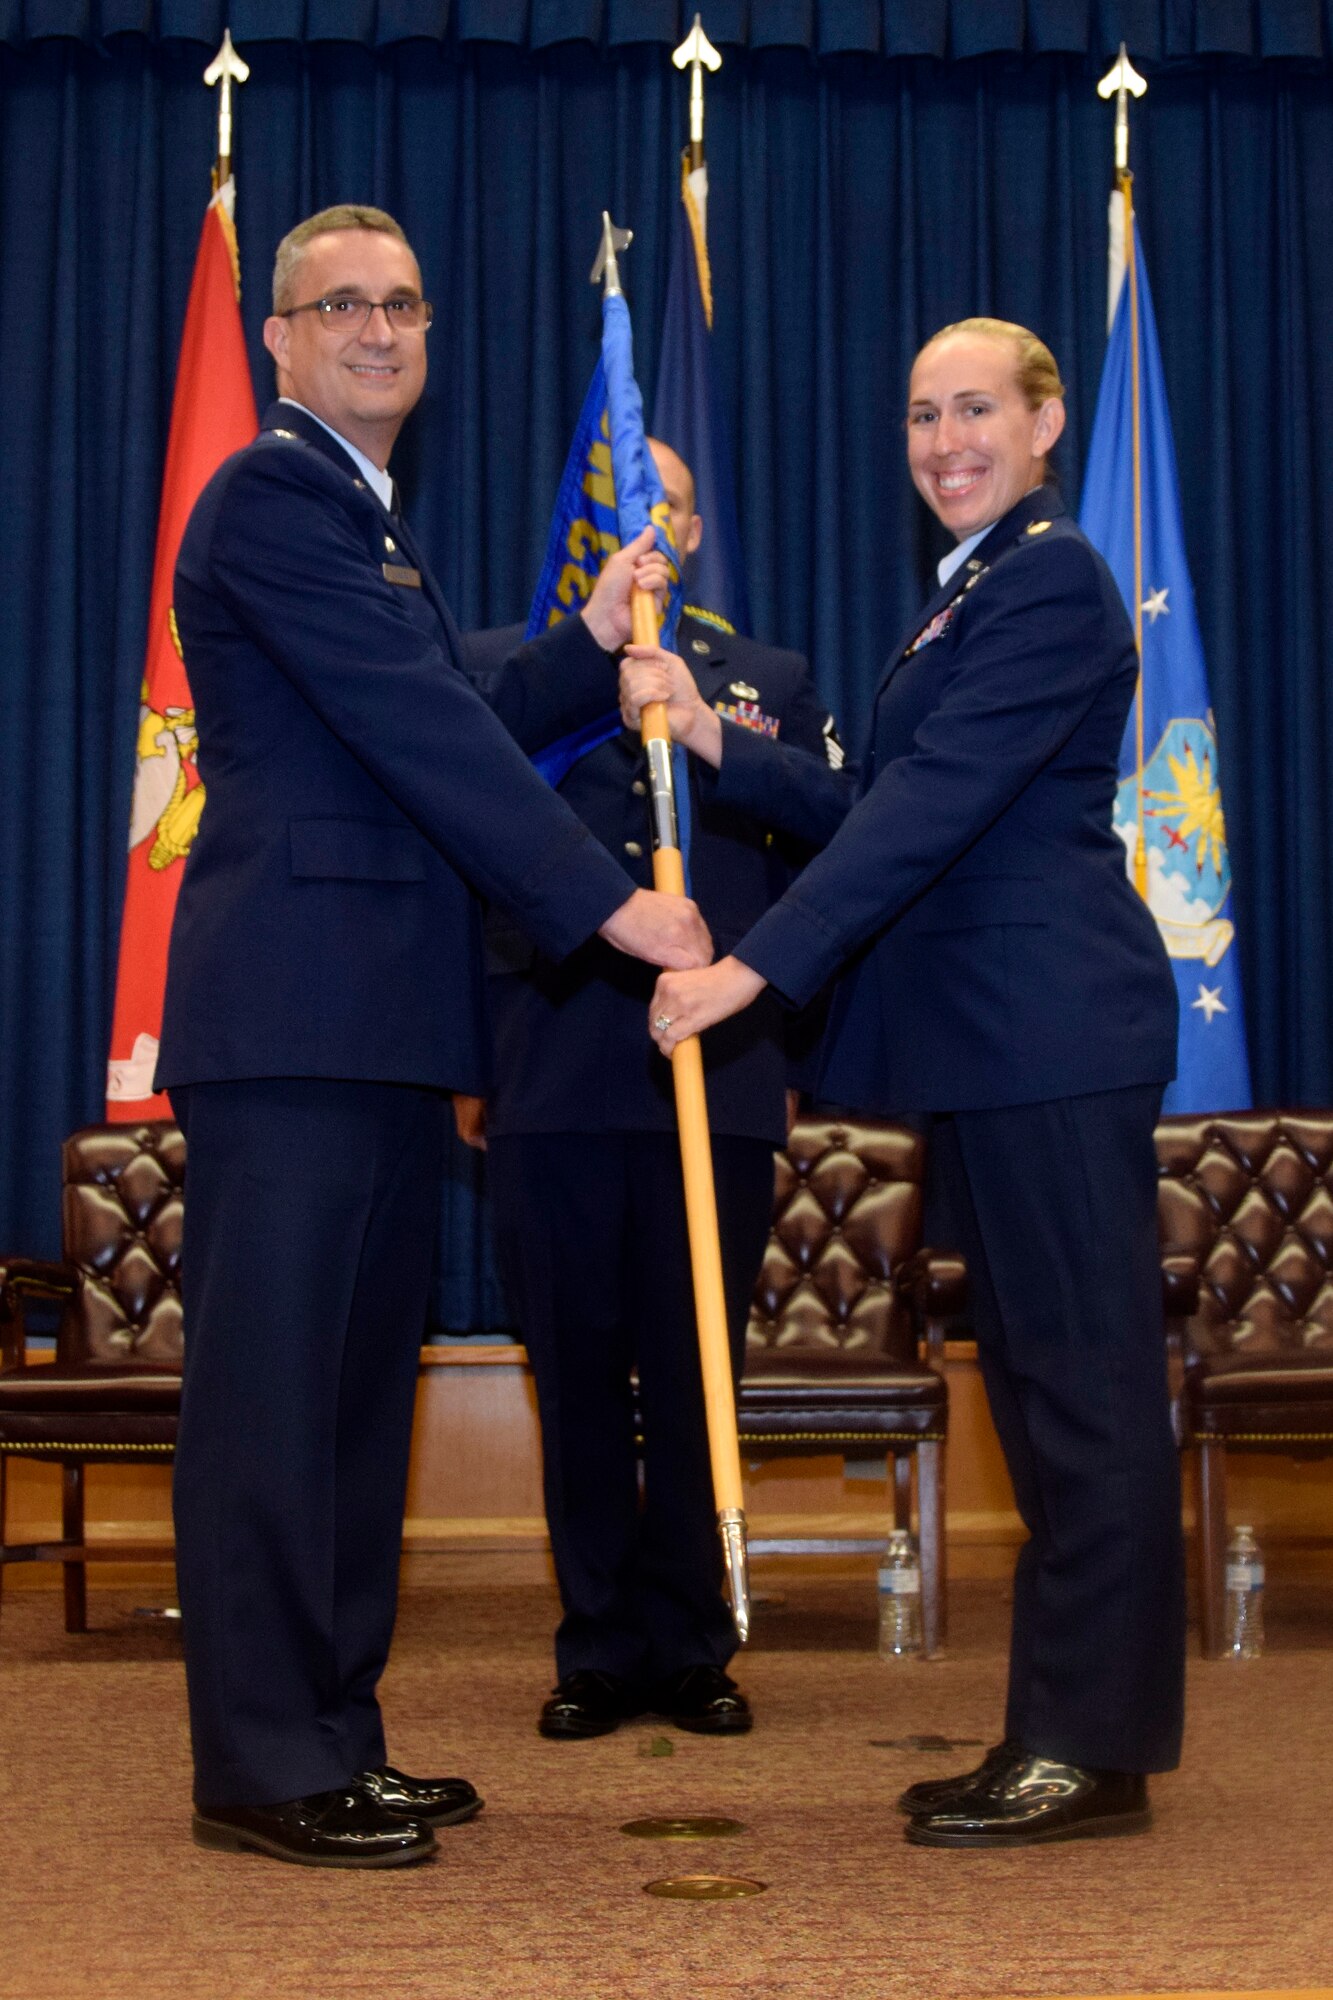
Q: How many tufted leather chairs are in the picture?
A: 3